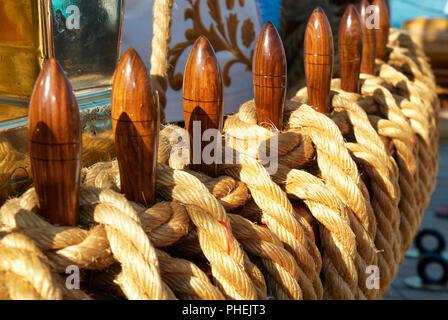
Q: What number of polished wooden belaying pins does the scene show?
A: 8